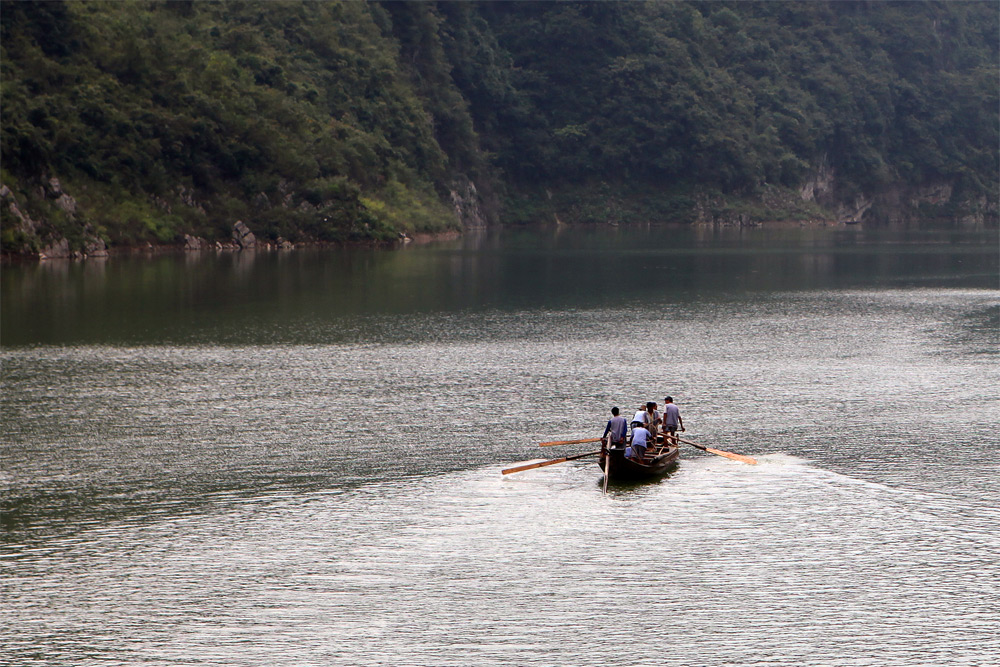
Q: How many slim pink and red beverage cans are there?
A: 0